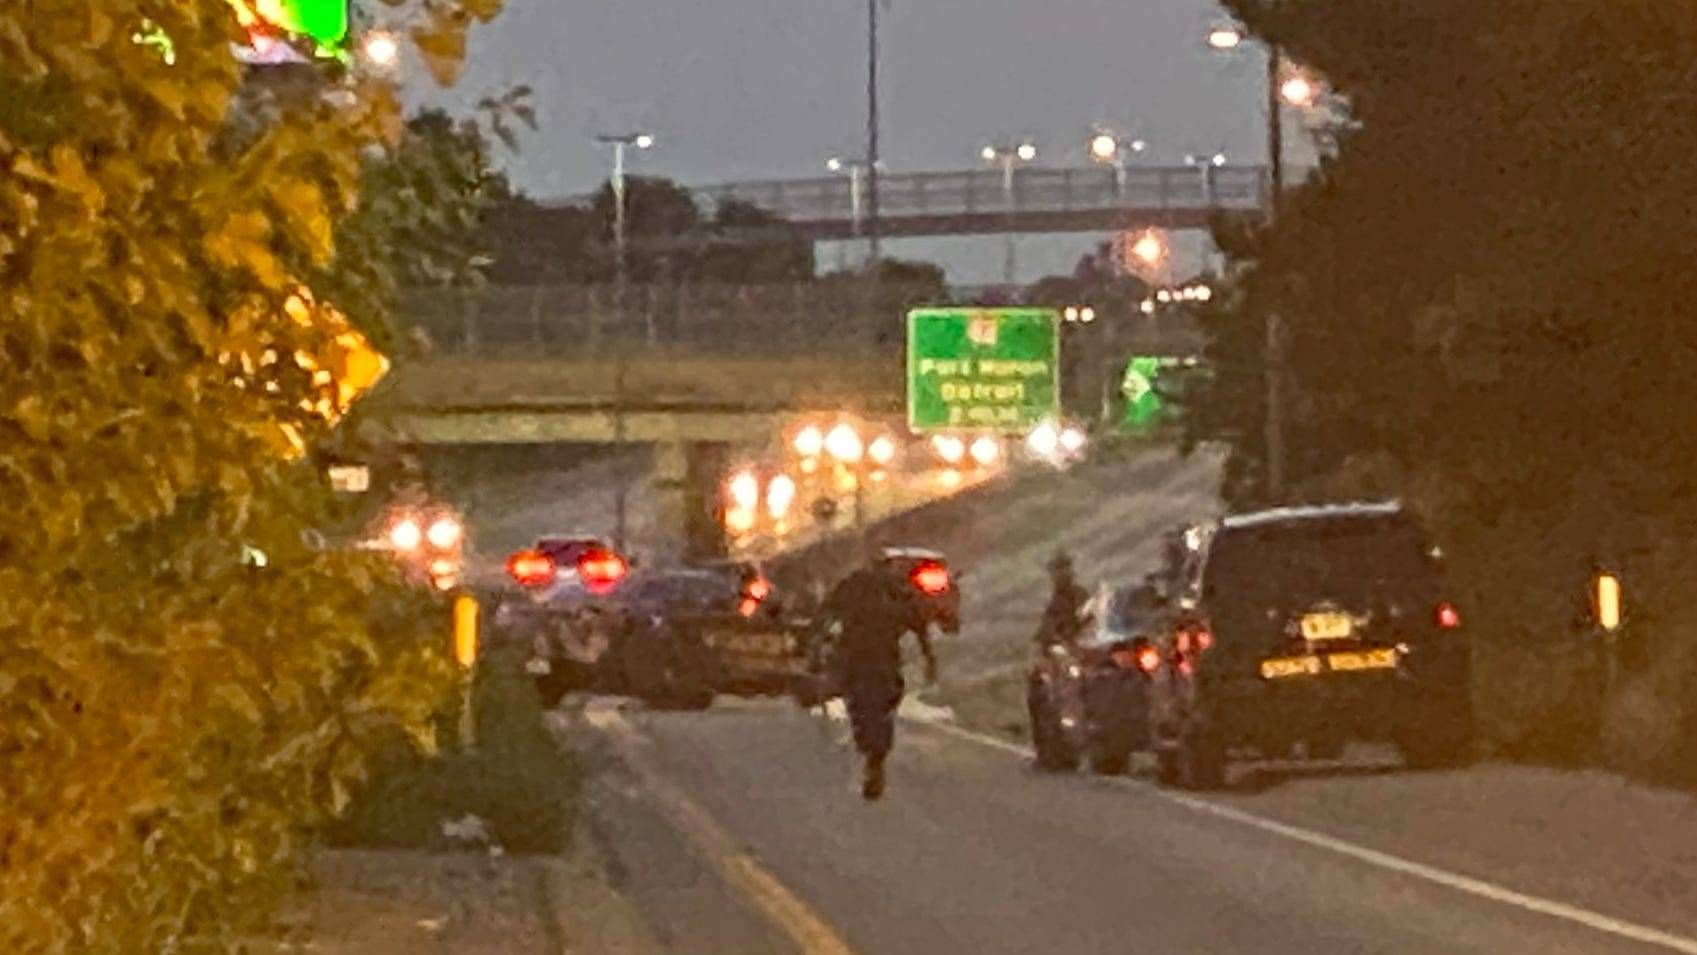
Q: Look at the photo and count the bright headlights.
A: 11